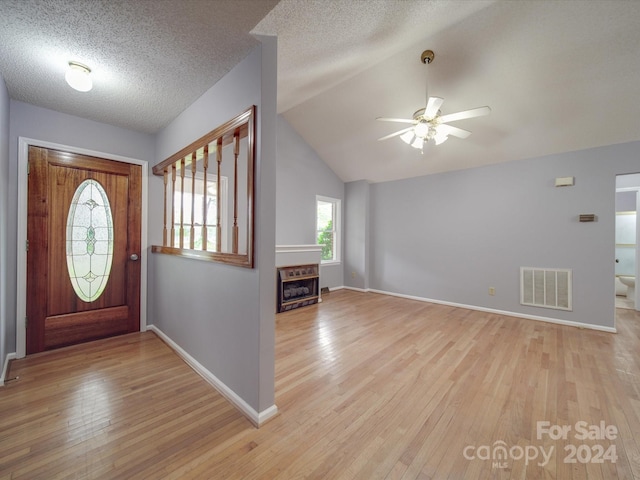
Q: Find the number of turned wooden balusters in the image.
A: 7